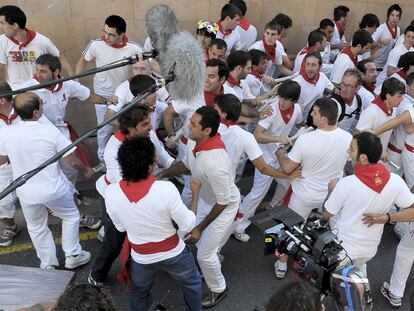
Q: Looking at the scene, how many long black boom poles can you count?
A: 2